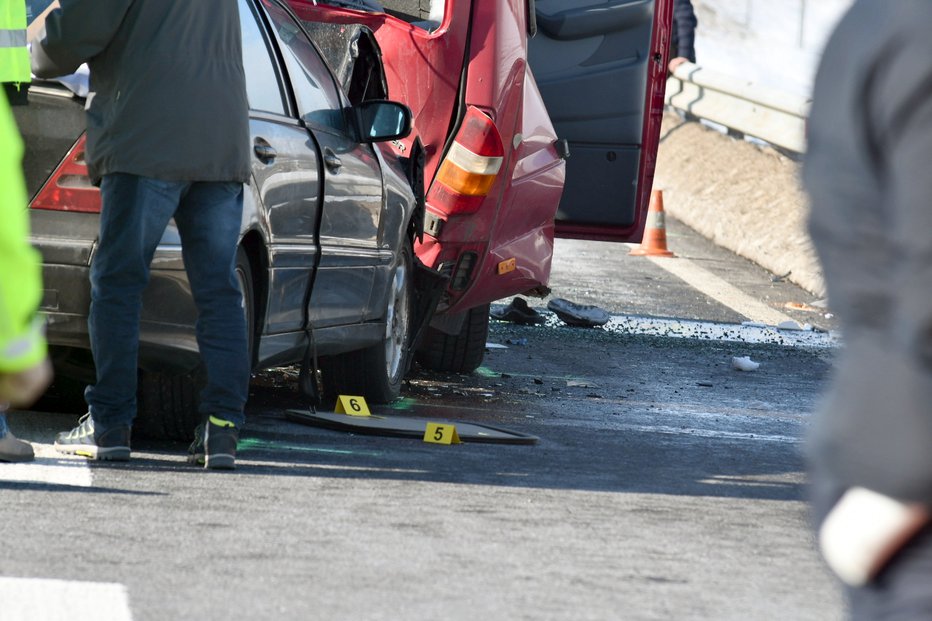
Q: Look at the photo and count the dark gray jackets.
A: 2